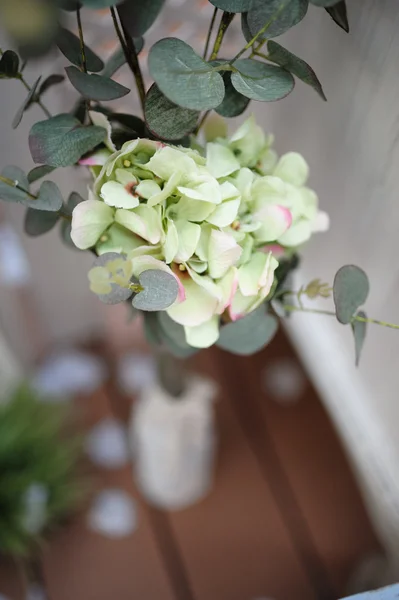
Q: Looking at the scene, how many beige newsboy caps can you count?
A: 0